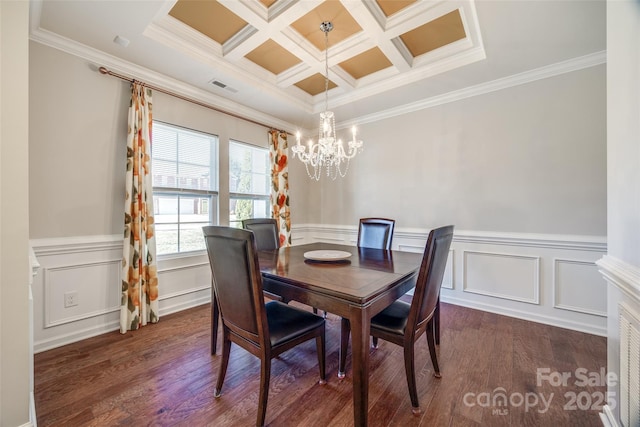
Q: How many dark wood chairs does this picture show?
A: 4